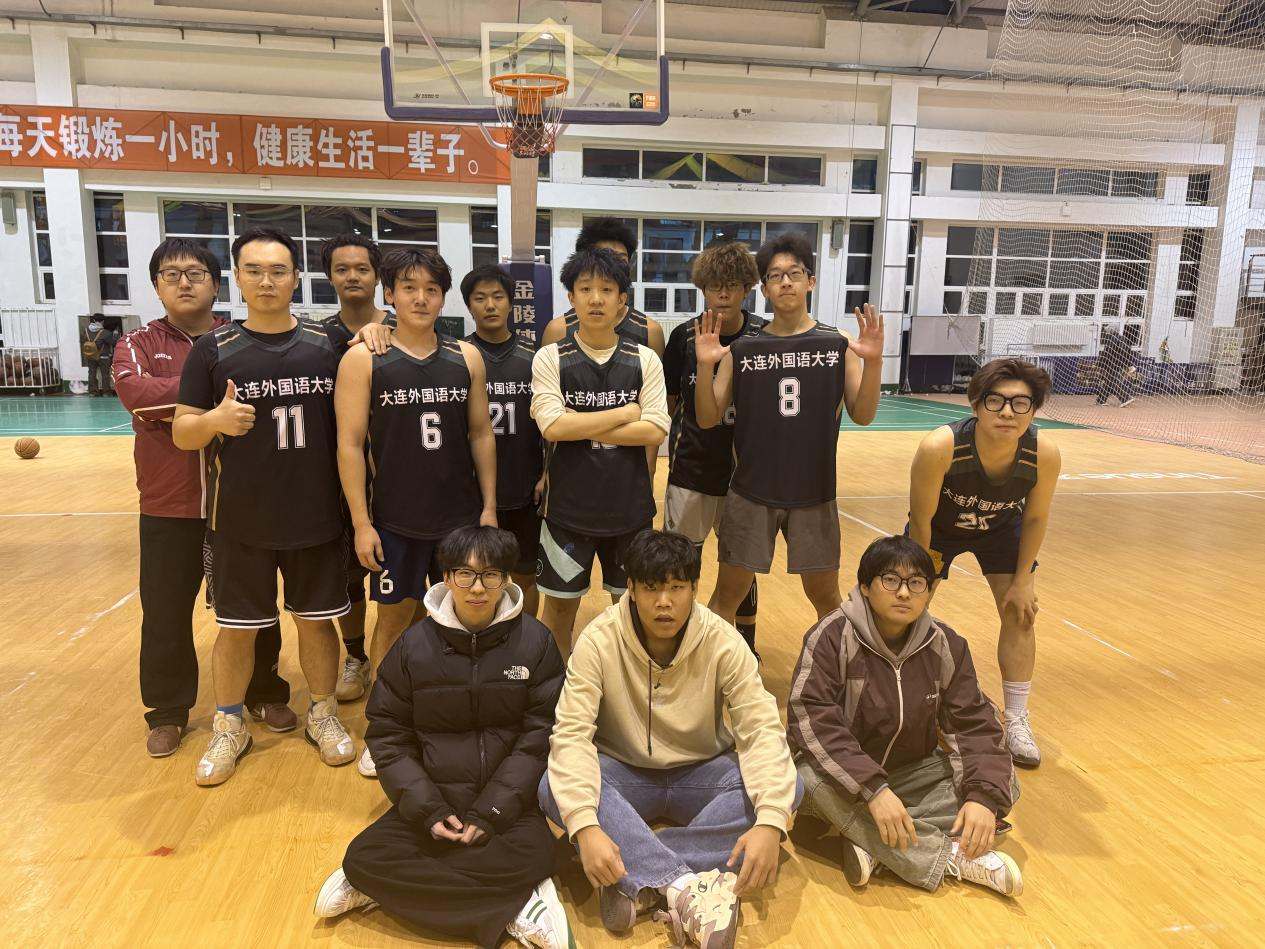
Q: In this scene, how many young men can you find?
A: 13